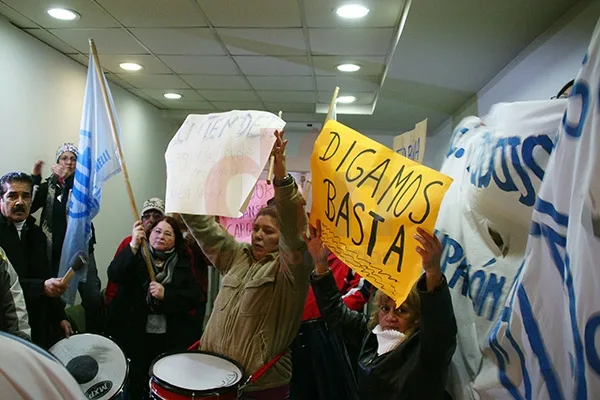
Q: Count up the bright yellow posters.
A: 1